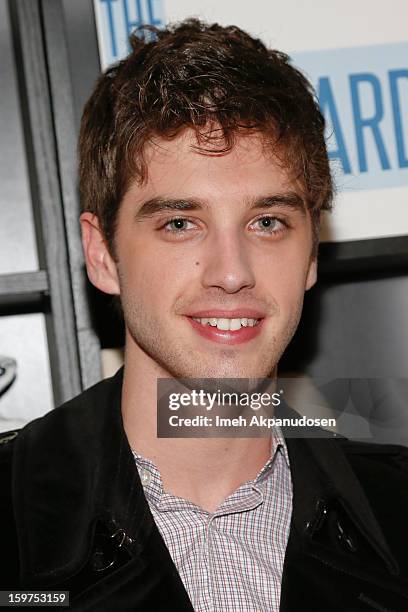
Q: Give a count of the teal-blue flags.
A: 0